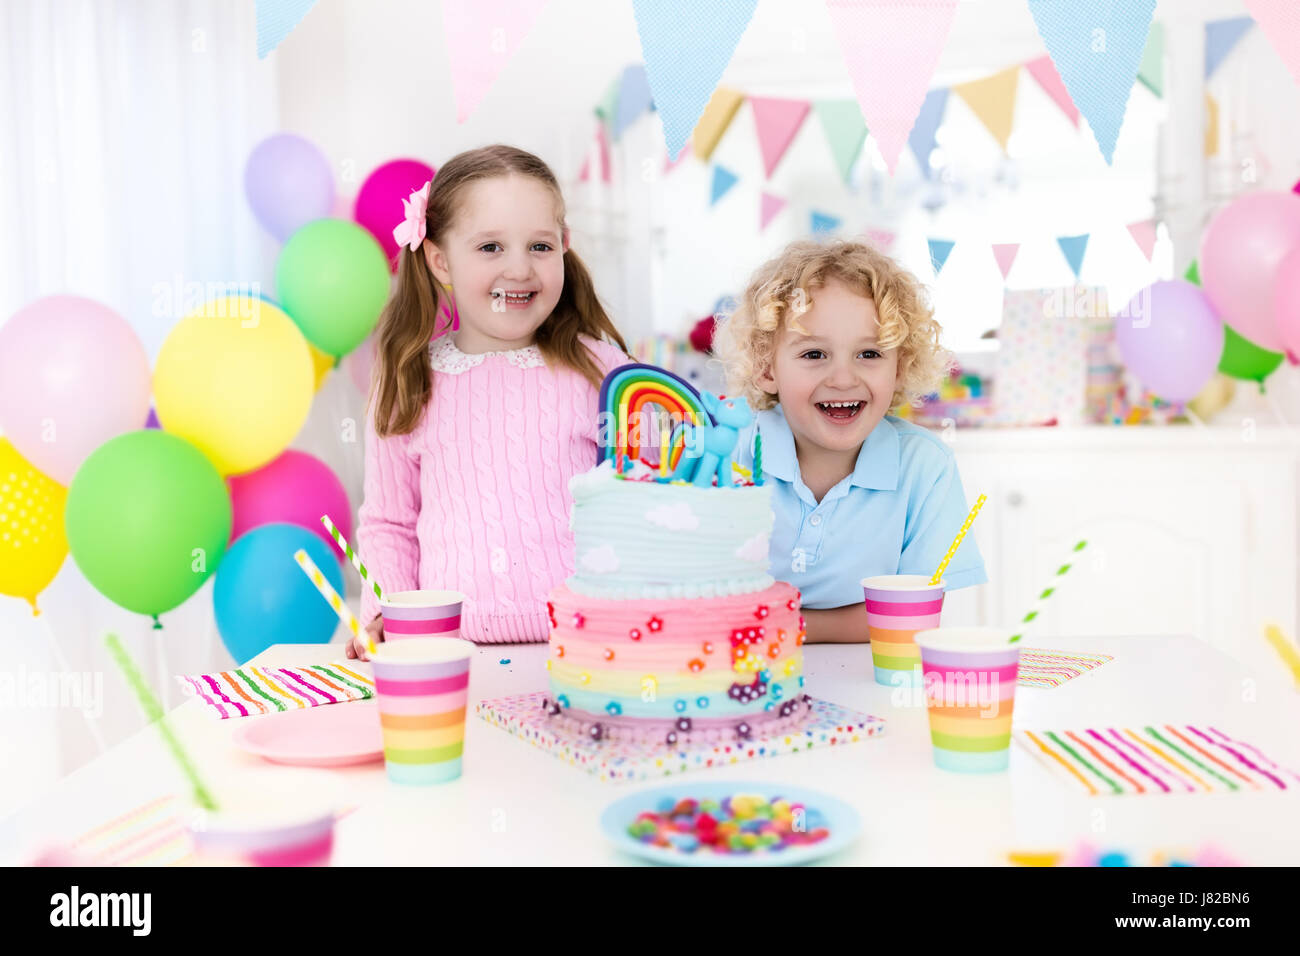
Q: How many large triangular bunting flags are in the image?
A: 6